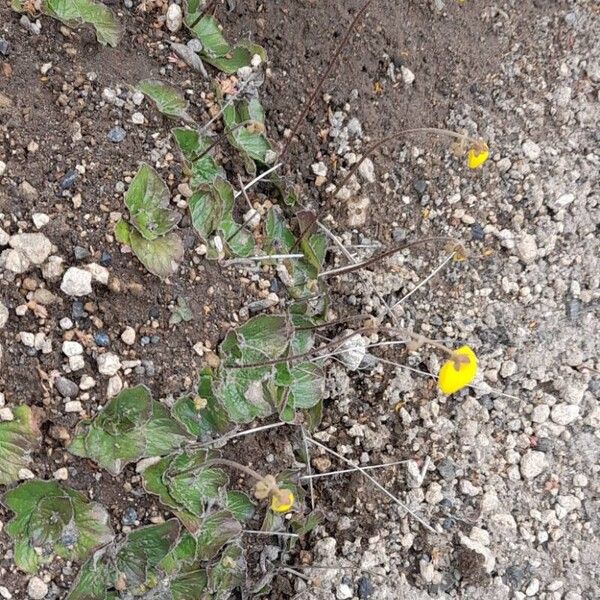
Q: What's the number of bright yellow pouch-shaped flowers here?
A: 3